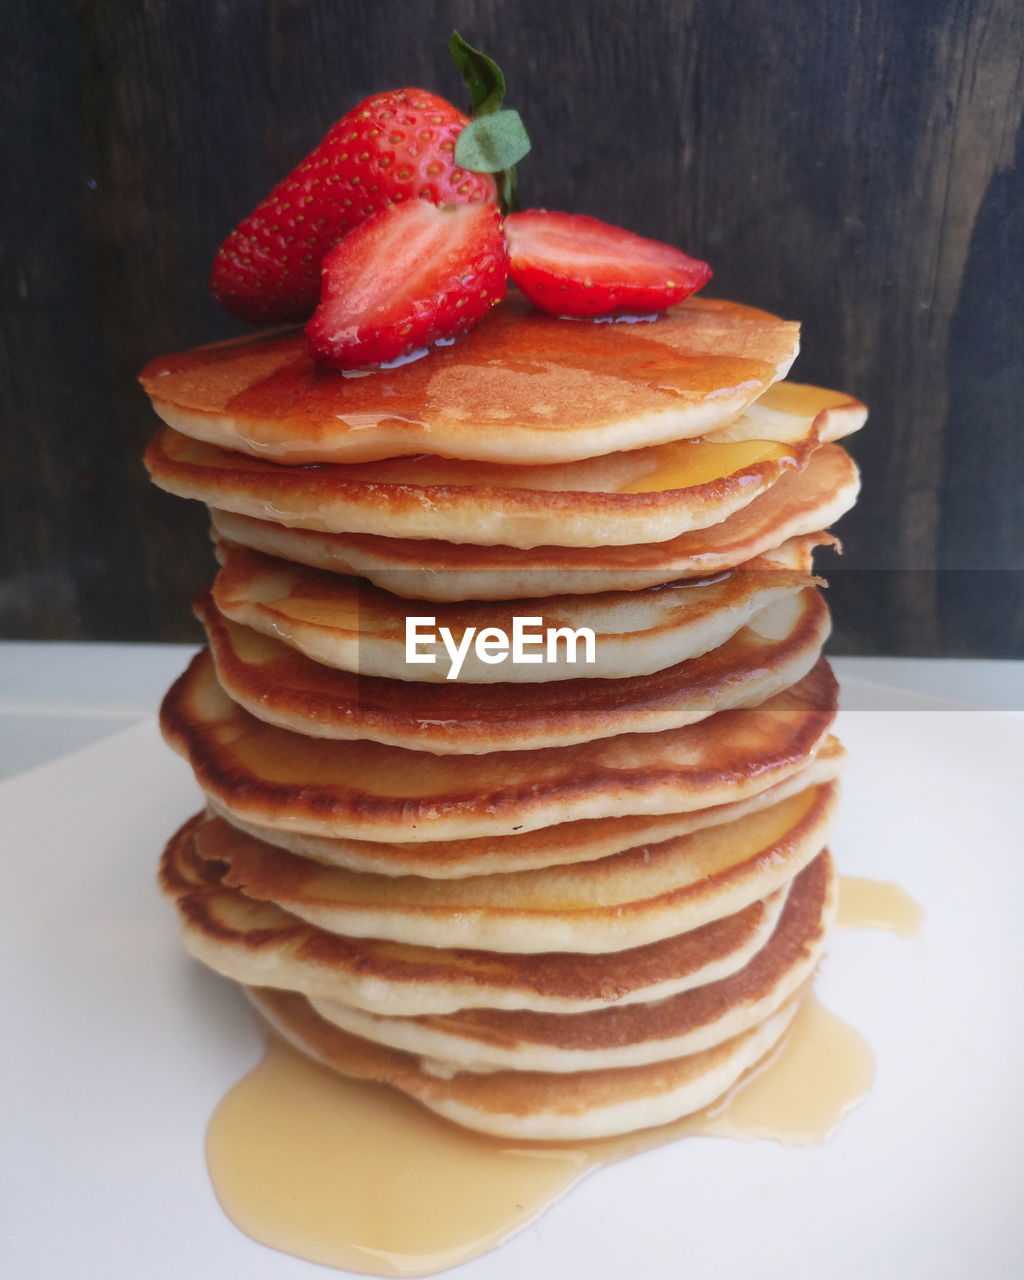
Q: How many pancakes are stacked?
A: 11